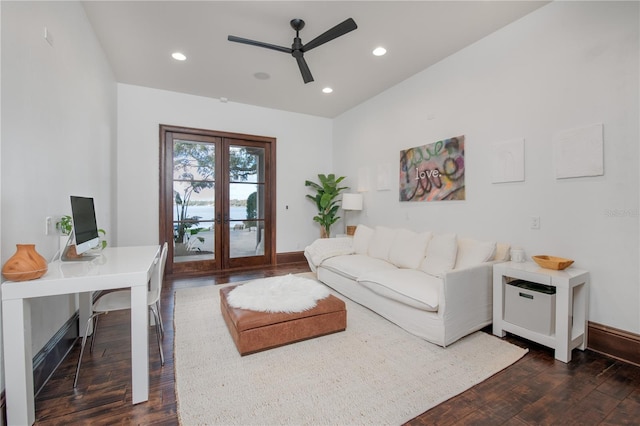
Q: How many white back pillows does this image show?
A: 5